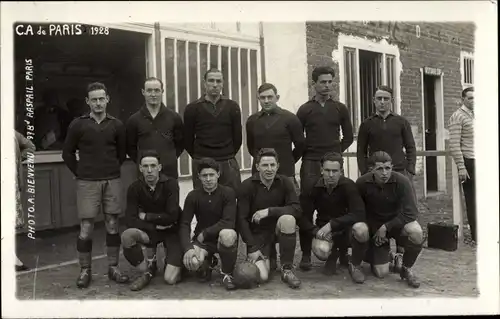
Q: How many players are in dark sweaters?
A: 11